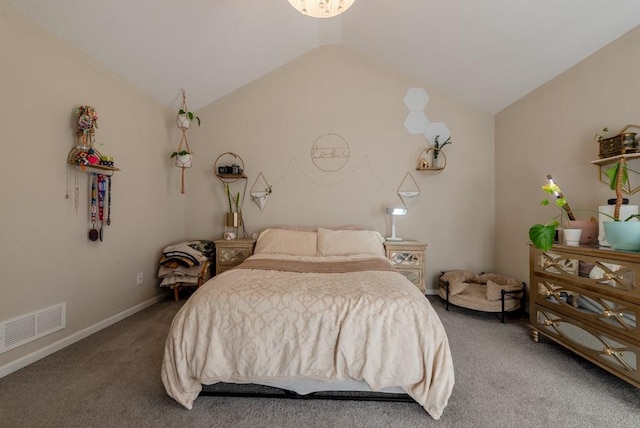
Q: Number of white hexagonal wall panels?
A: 3